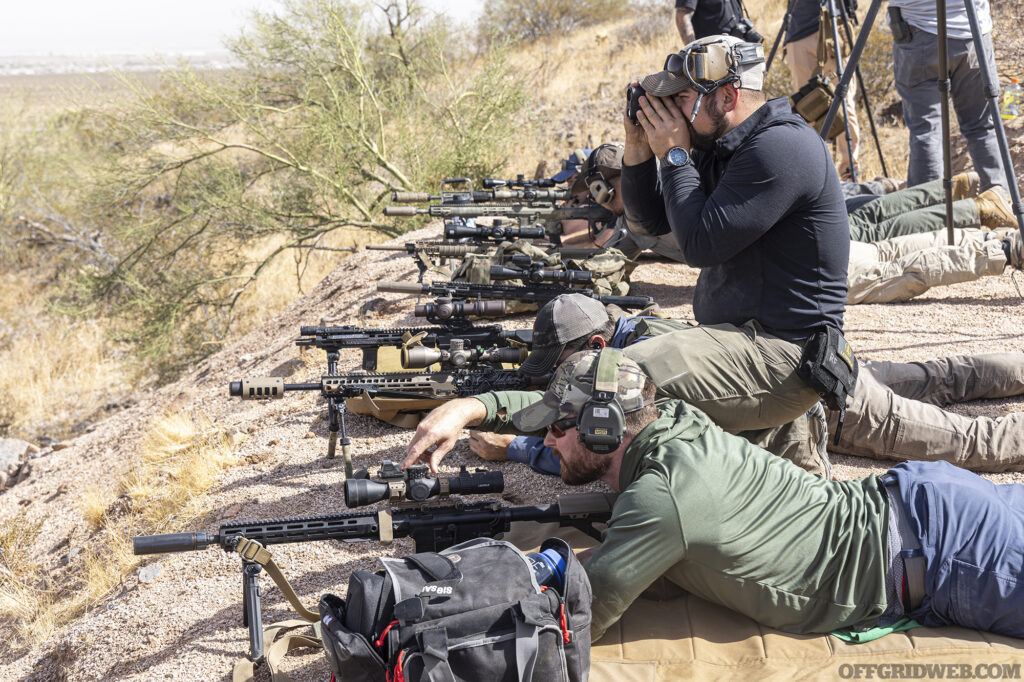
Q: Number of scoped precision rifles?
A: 7